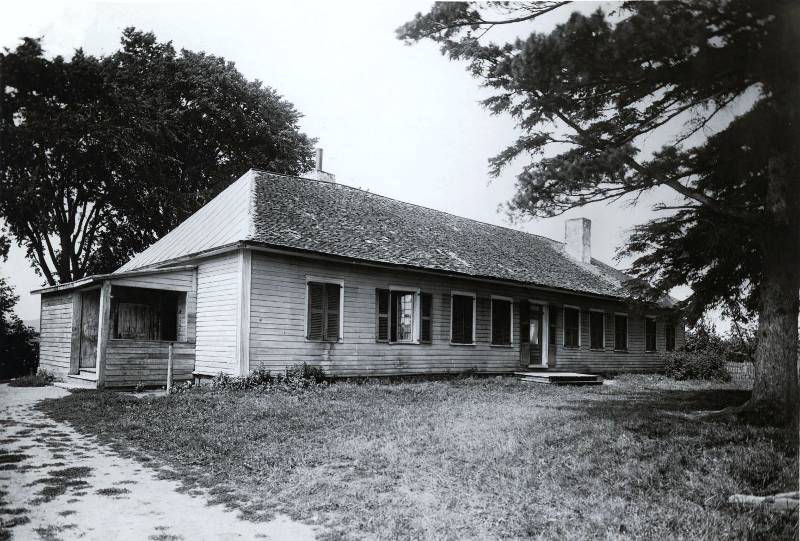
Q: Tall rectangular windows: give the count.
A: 9